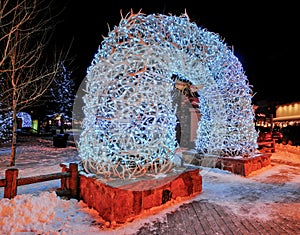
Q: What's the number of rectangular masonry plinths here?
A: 2